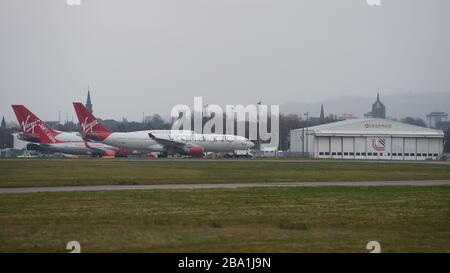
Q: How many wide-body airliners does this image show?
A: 2